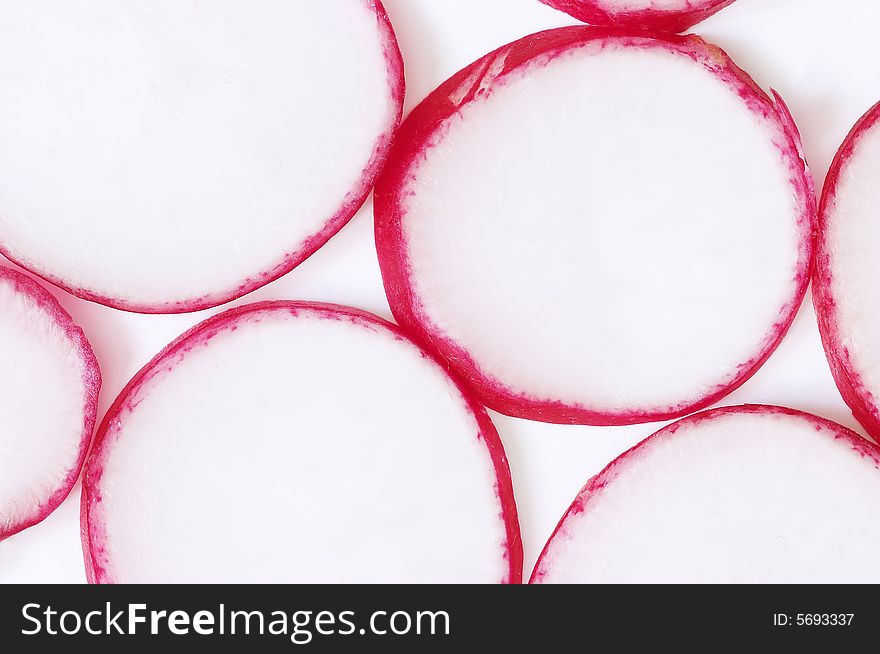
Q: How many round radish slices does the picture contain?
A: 7